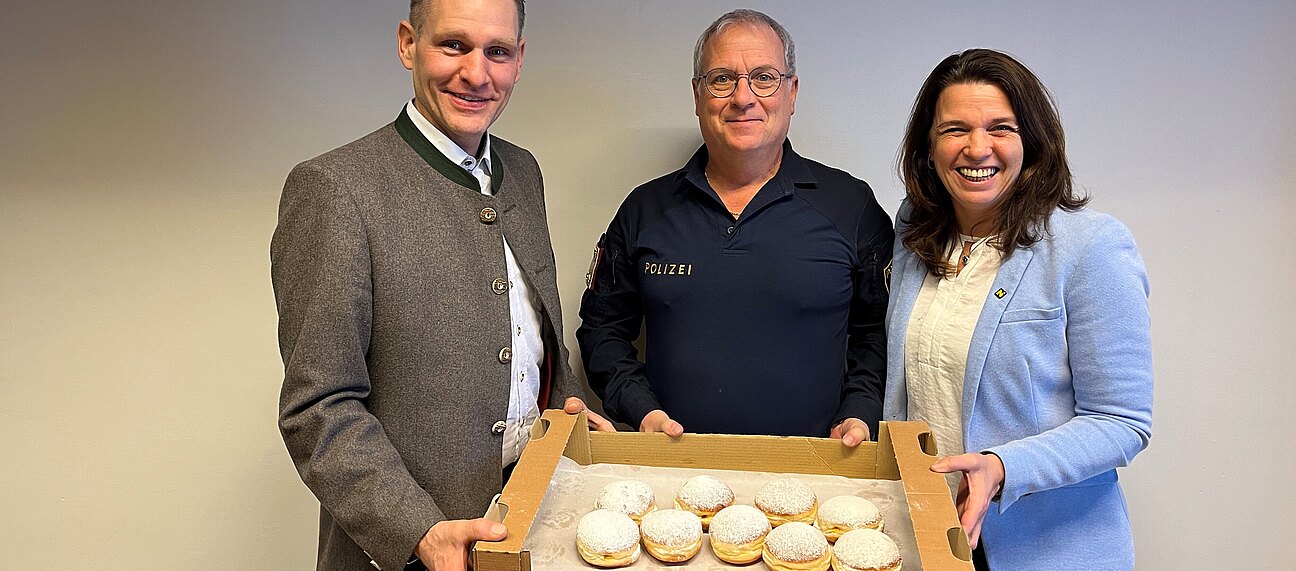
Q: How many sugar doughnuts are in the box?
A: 9